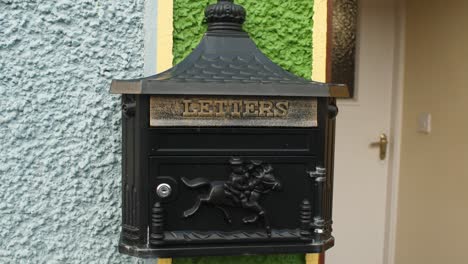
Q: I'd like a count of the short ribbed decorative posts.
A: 2